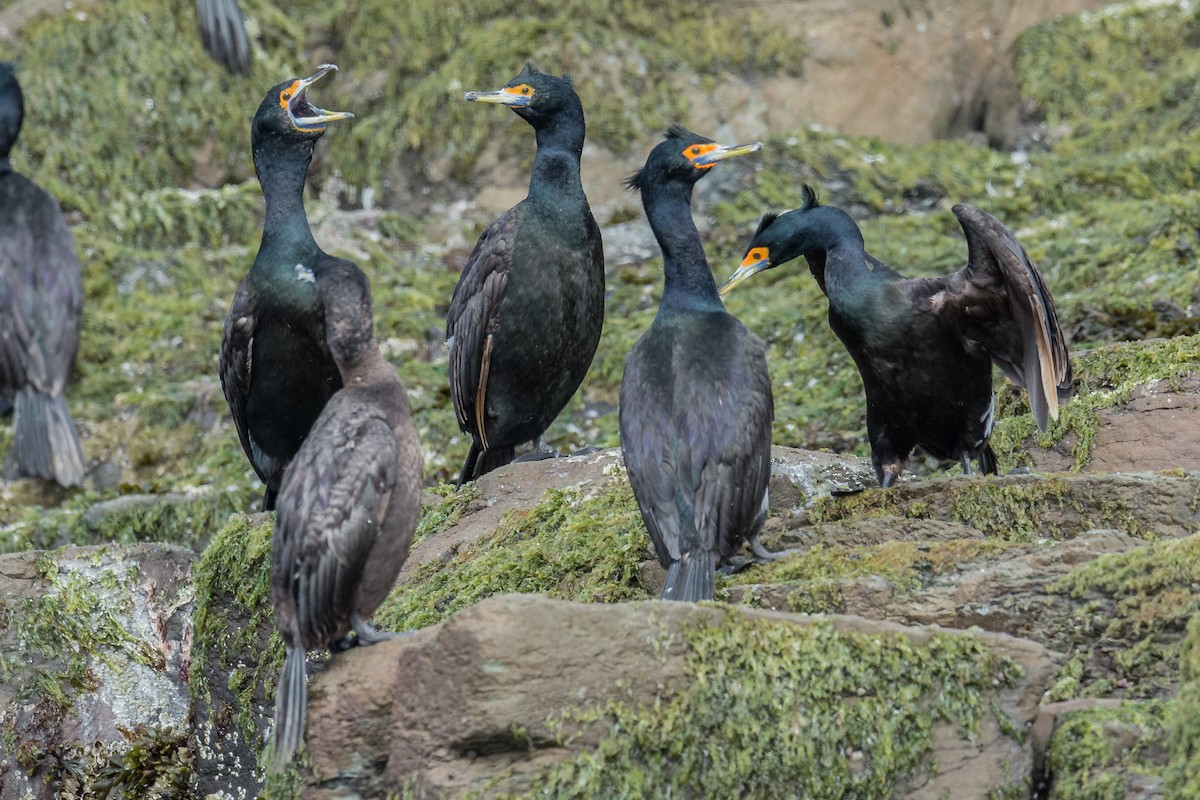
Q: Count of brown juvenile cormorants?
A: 1